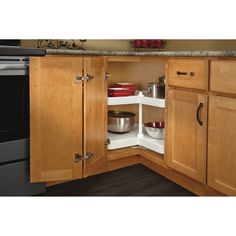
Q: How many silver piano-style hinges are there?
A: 2